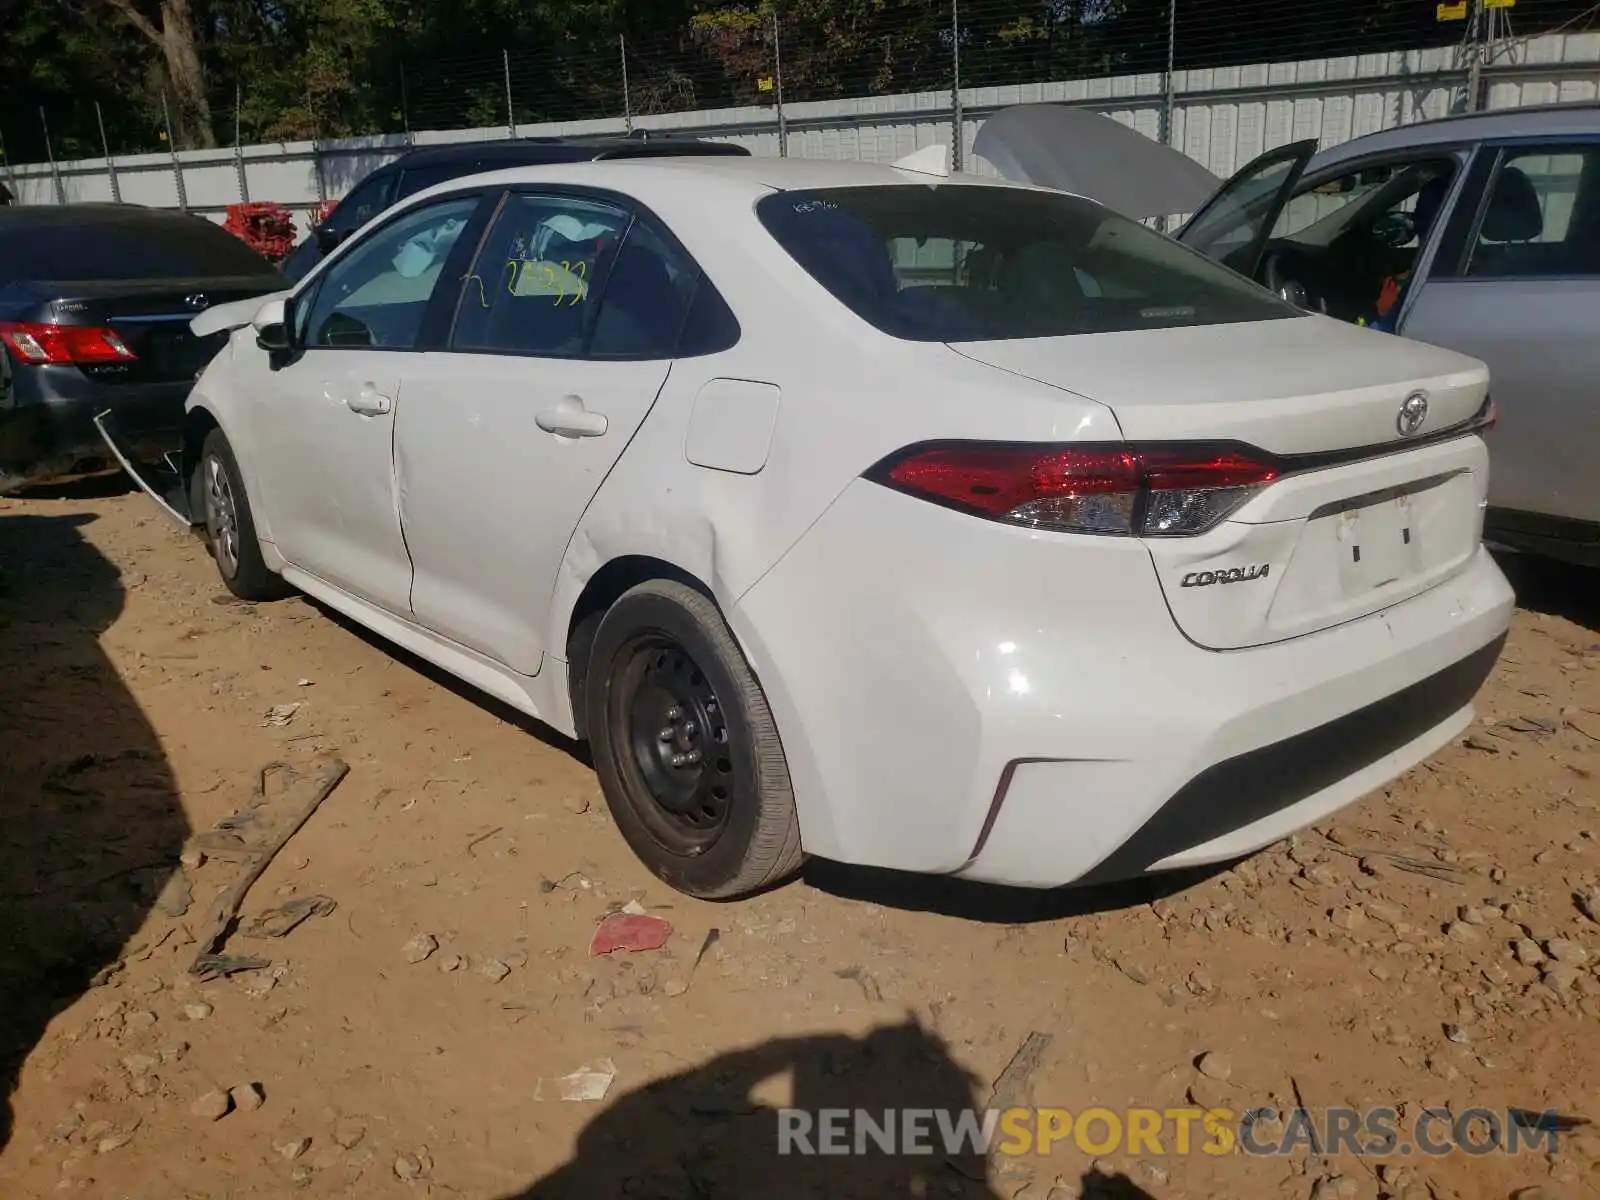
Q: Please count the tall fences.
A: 1